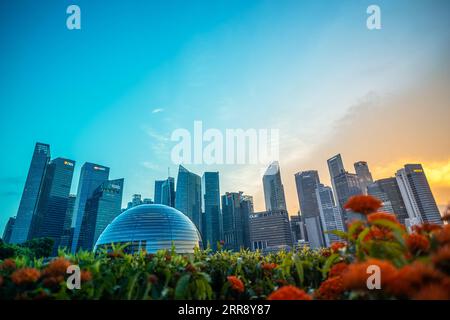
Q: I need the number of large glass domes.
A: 1